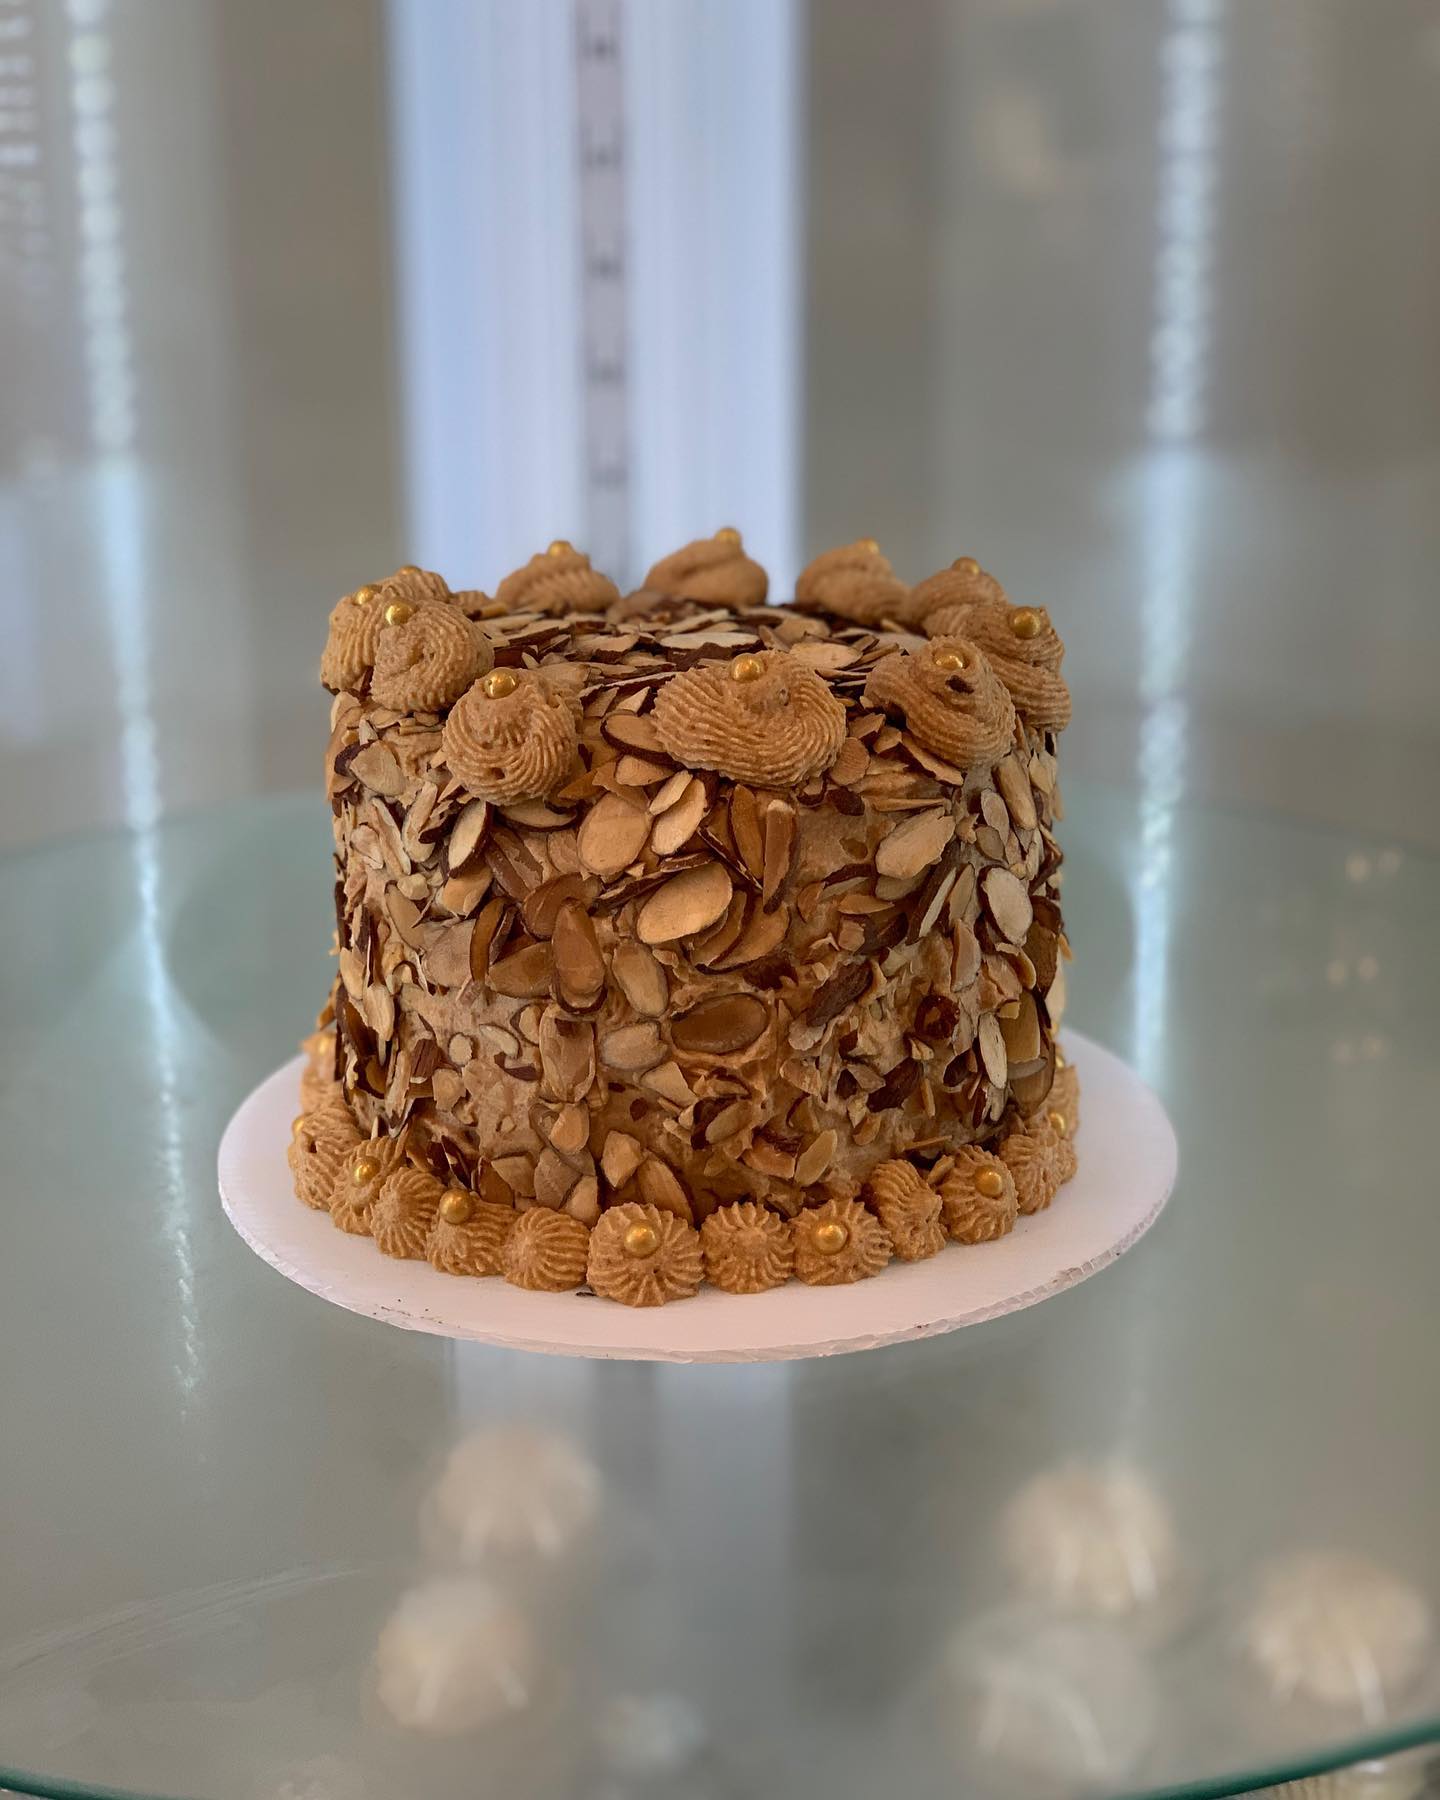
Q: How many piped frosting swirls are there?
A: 11